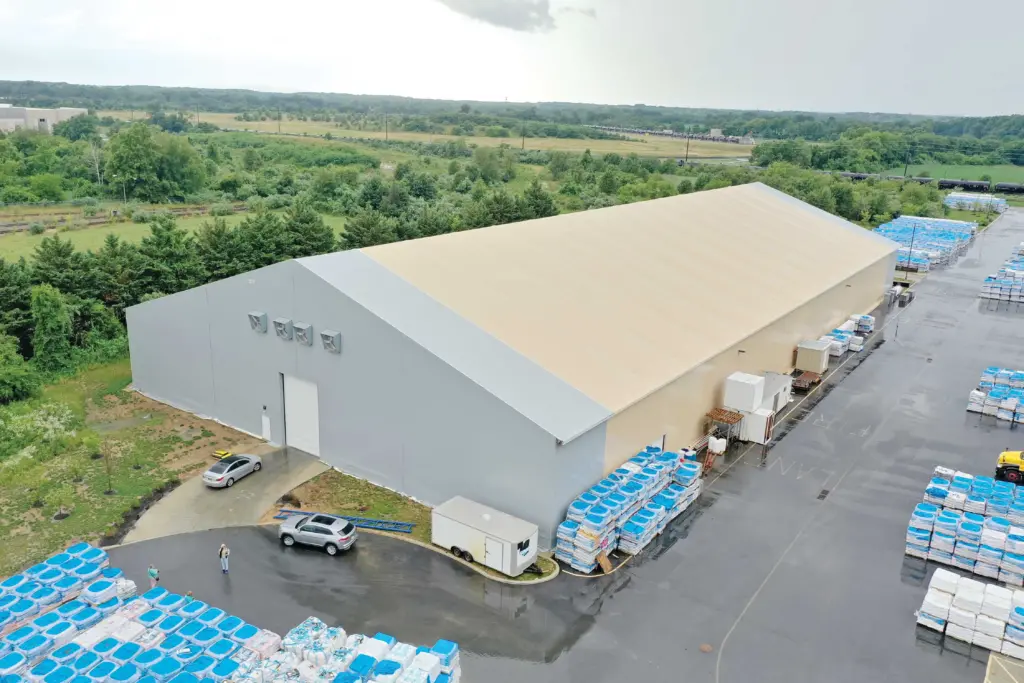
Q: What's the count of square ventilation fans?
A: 4